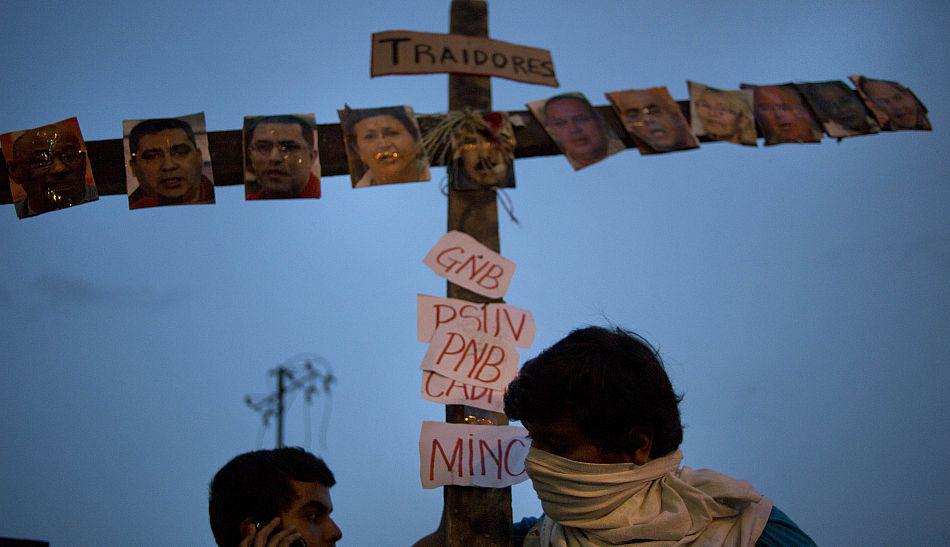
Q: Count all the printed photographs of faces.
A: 11